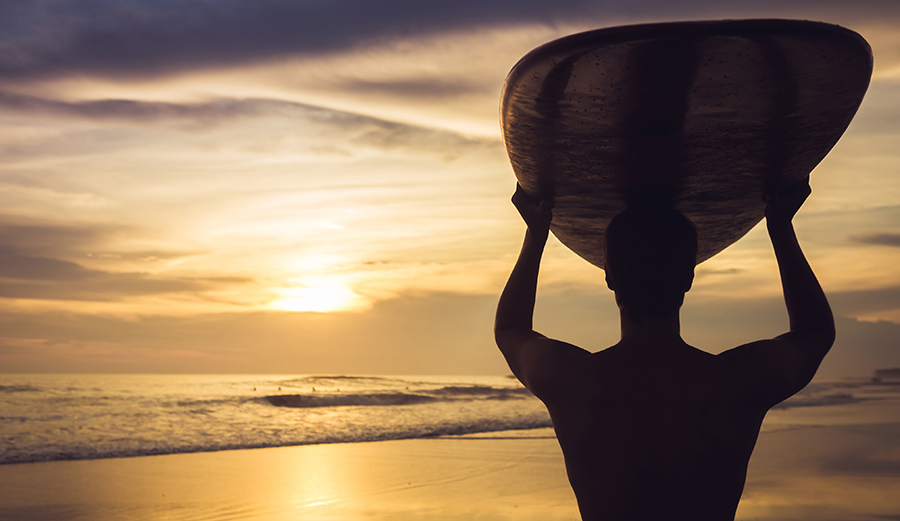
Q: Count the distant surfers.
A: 5